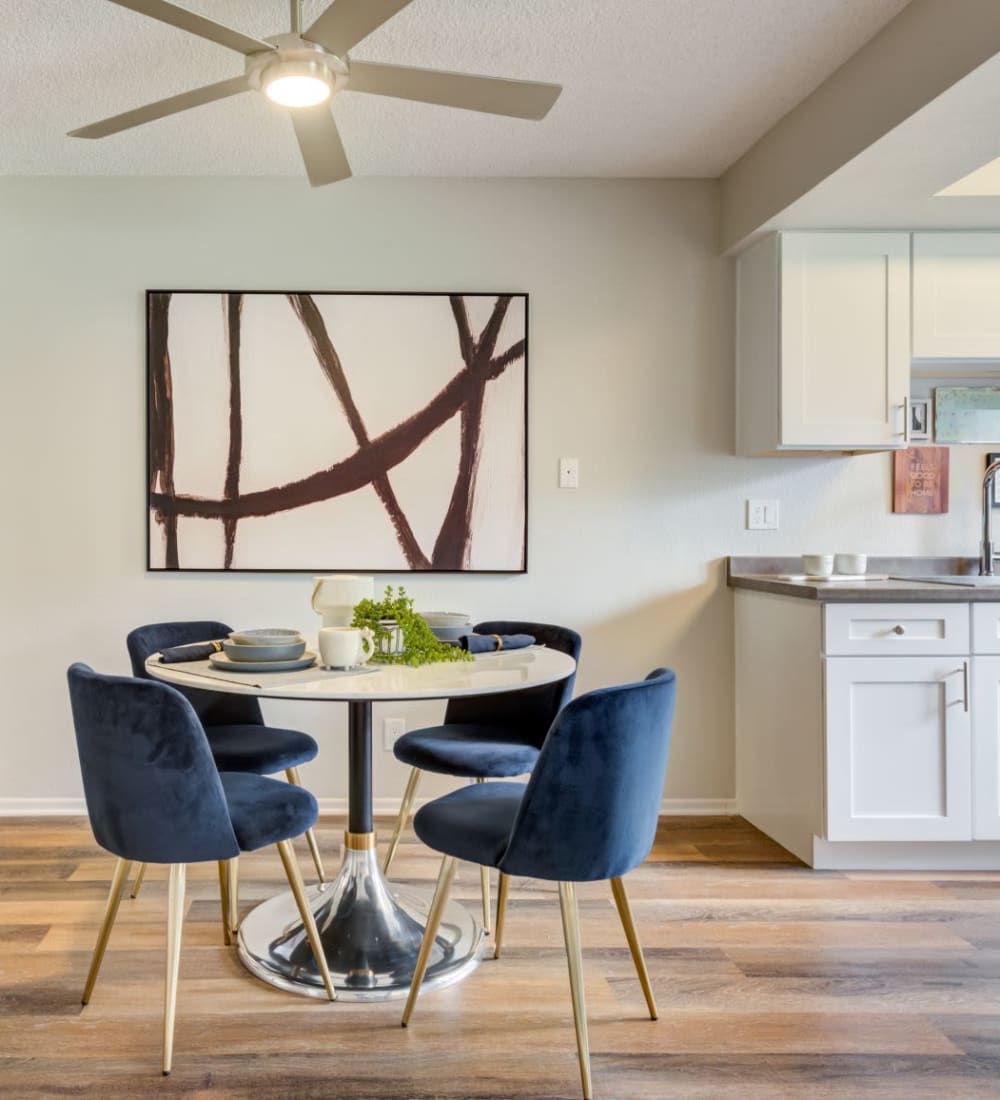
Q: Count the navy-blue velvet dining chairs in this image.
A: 4